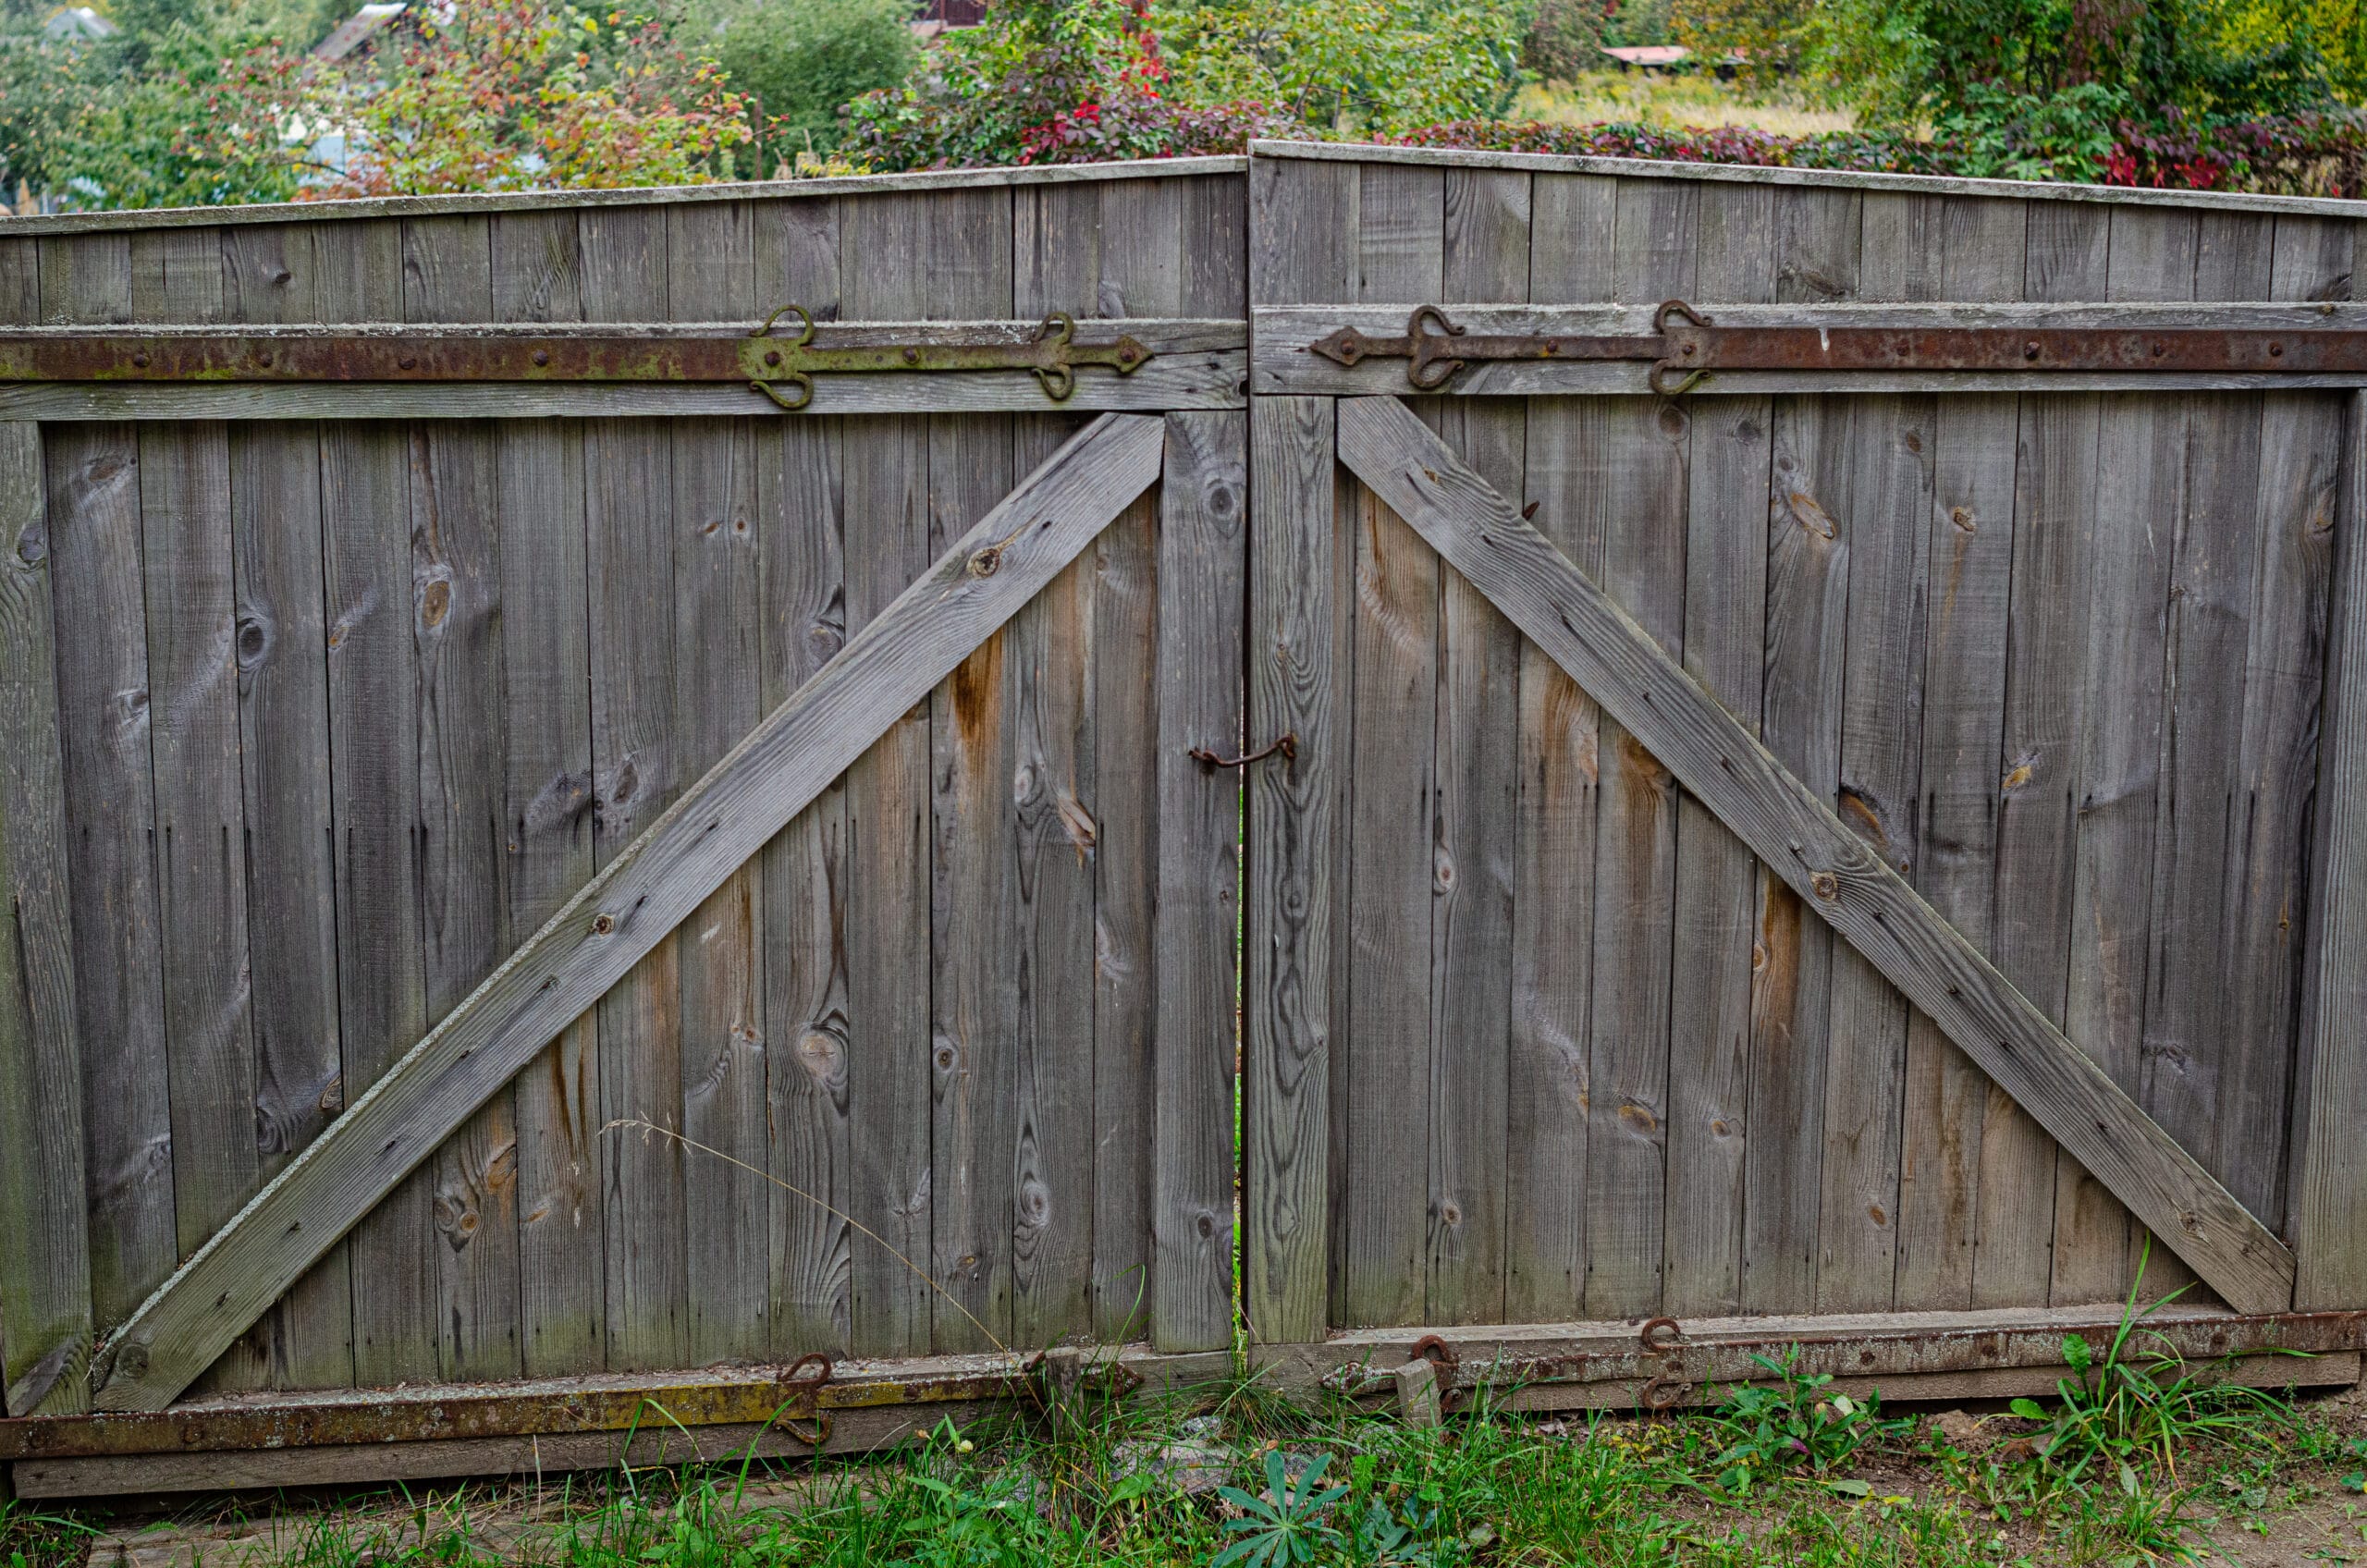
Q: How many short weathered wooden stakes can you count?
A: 2